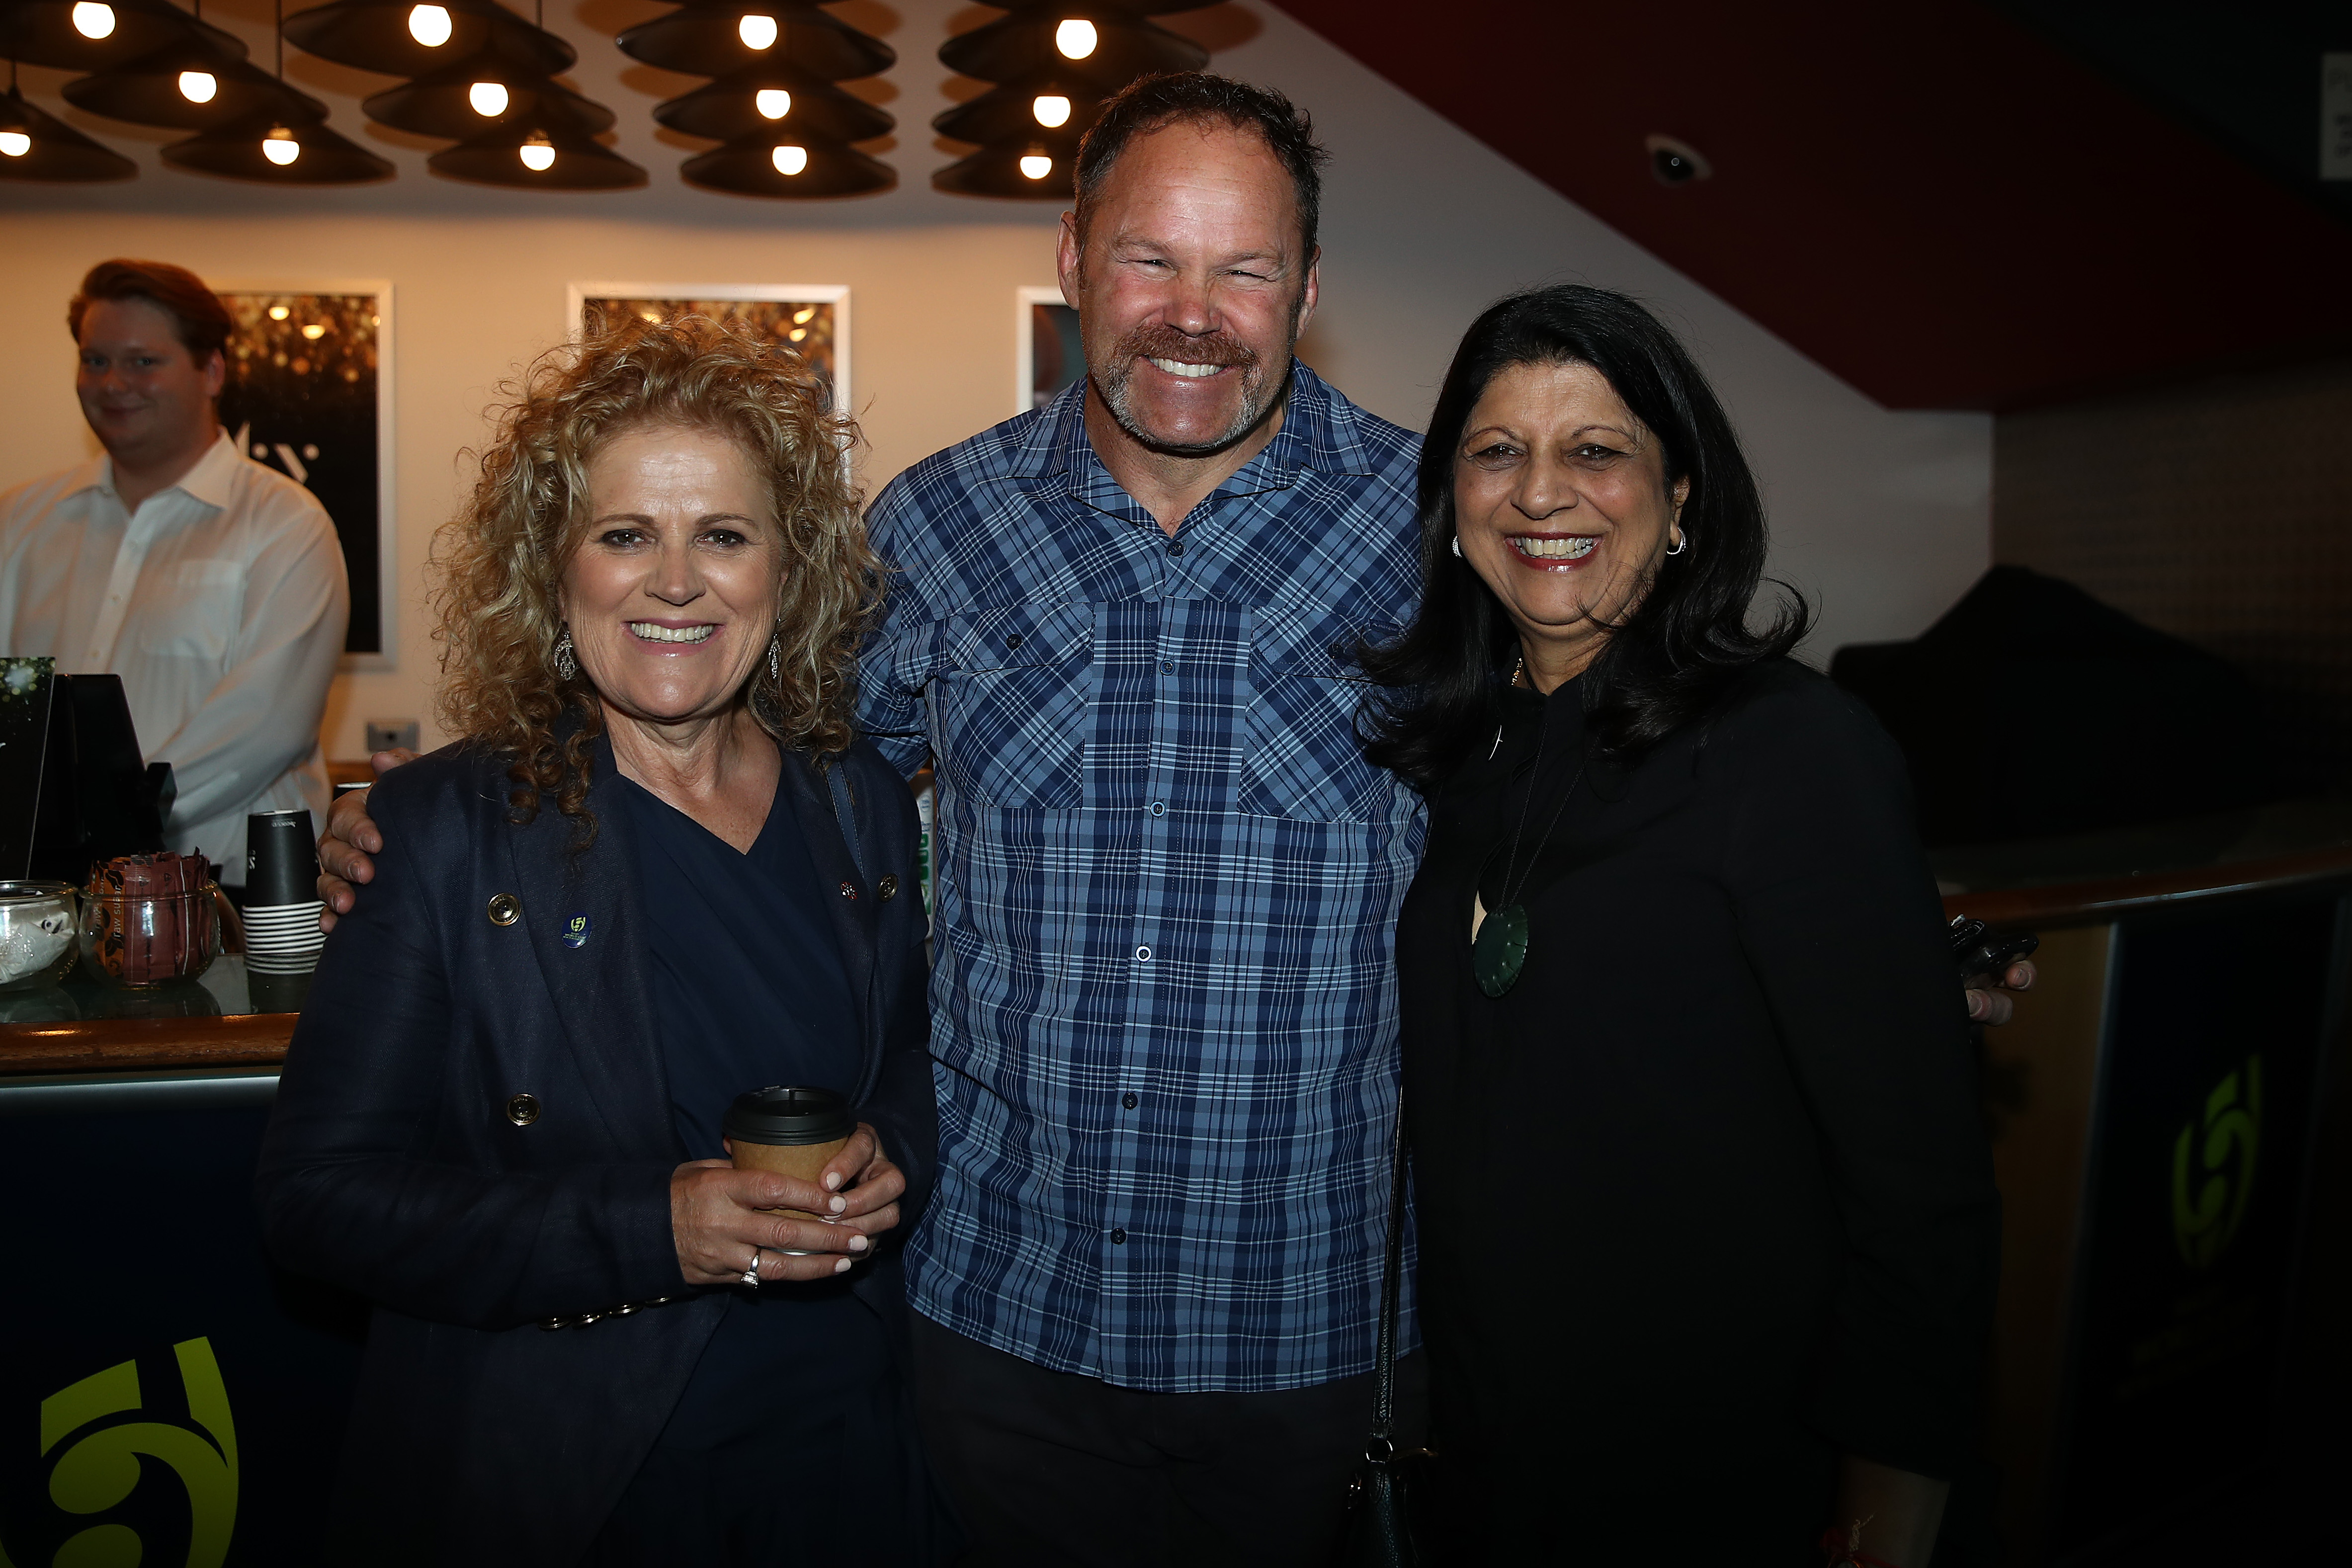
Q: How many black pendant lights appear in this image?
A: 13